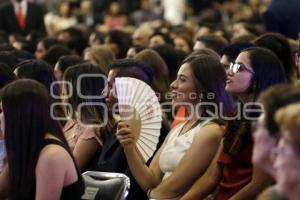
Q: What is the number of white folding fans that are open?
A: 1